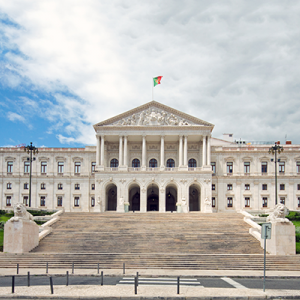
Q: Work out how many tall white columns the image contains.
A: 10